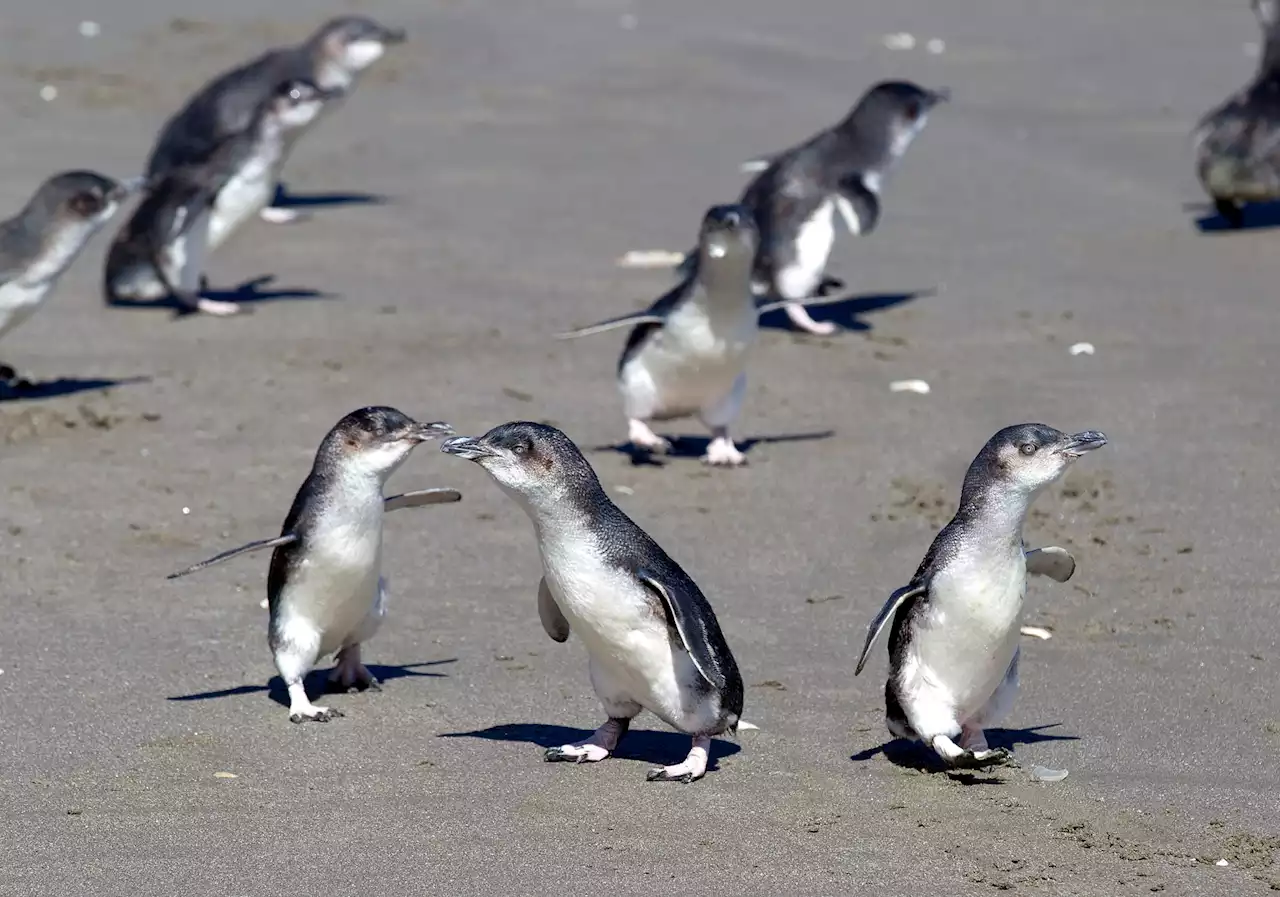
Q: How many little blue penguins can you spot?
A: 9